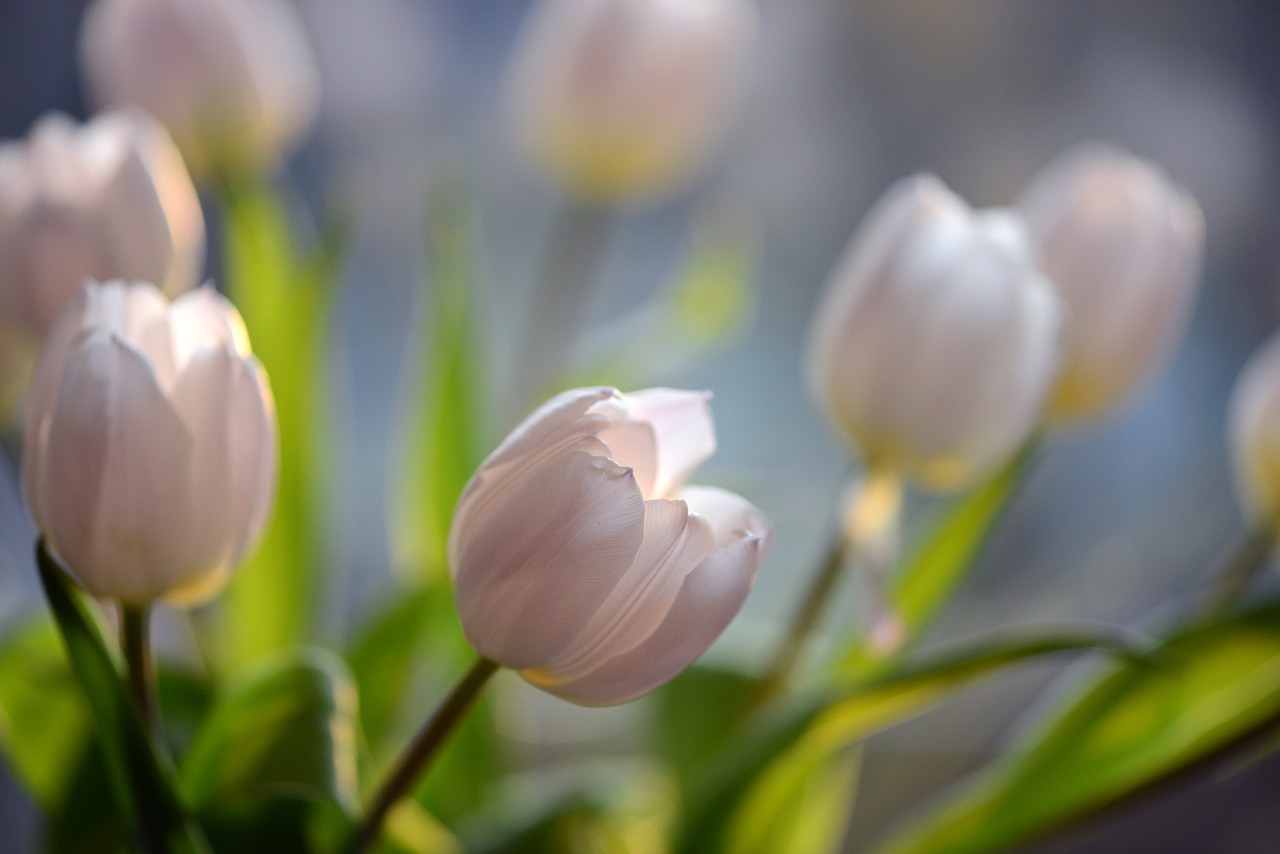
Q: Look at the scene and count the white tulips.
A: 8